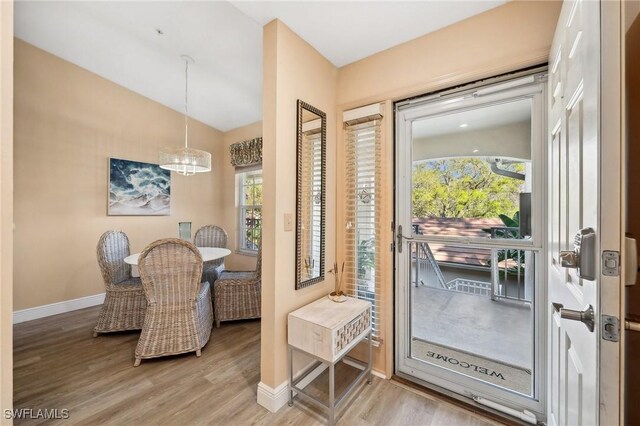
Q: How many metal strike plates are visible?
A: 2